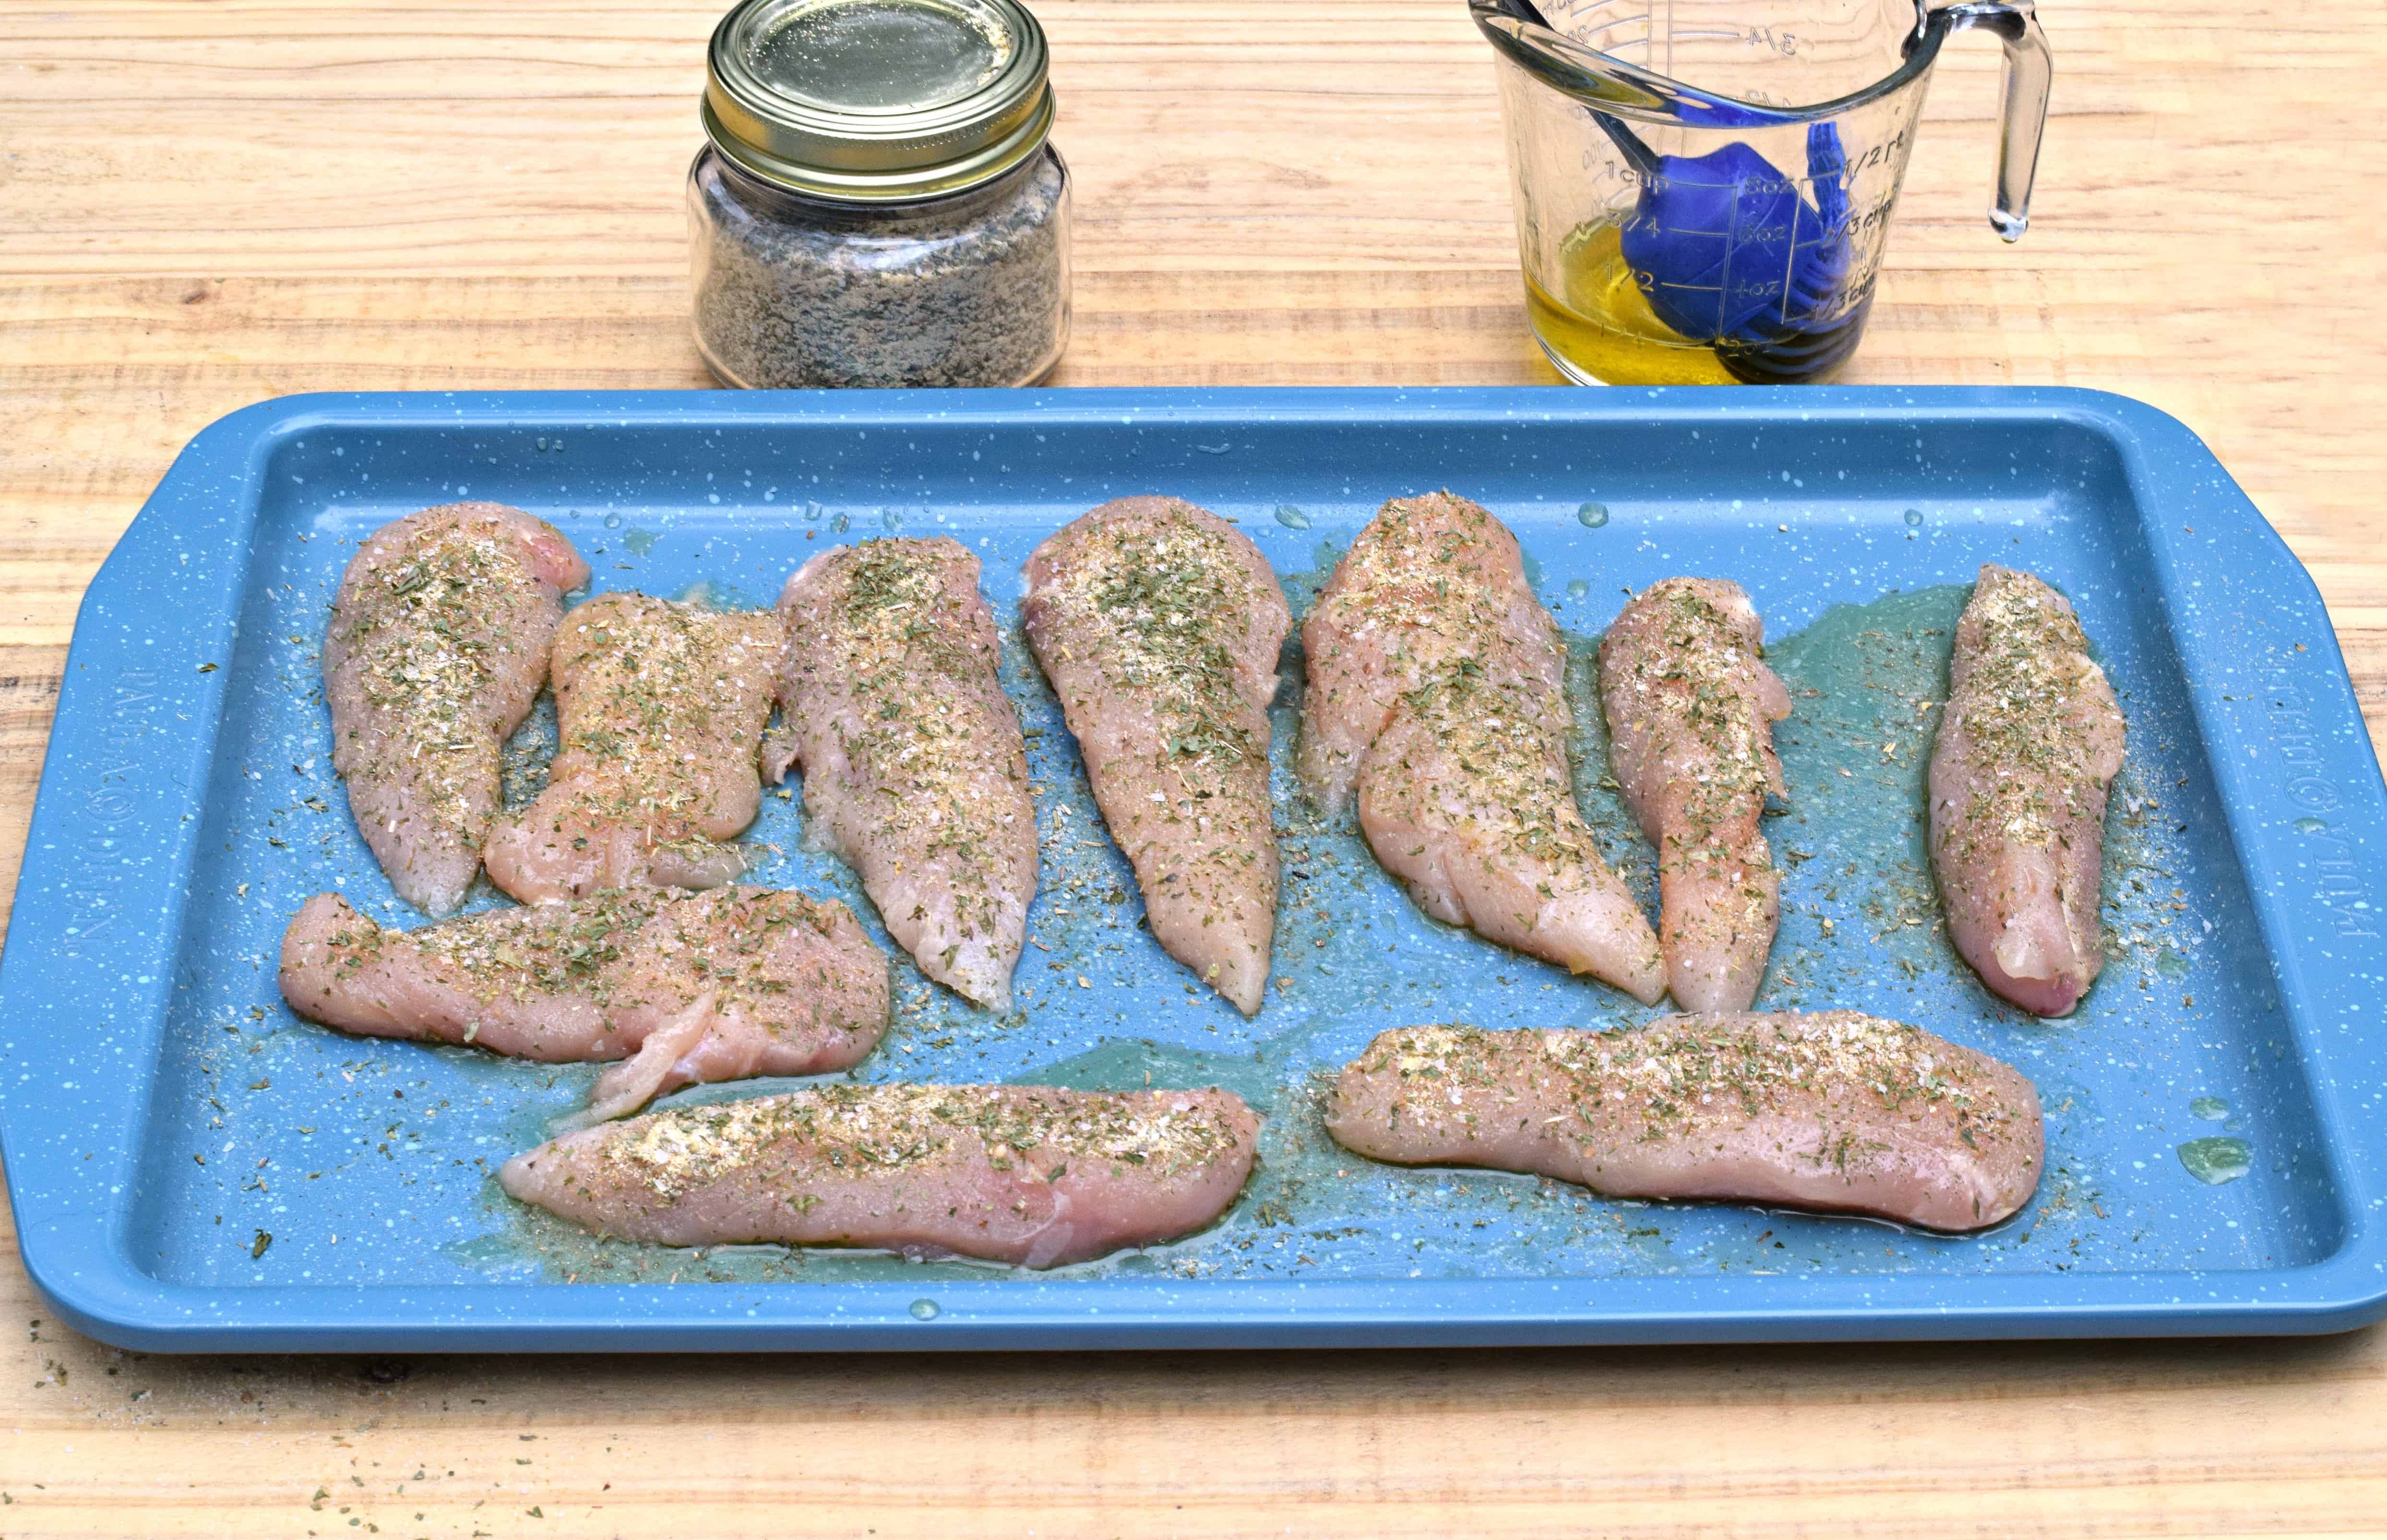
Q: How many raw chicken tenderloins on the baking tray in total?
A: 10